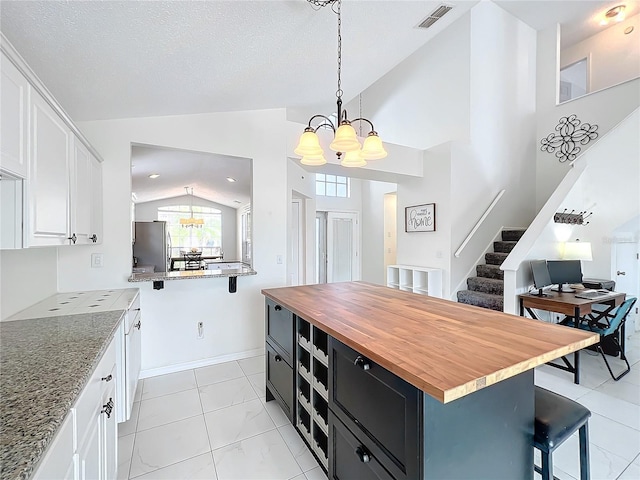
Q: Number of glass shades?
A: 5